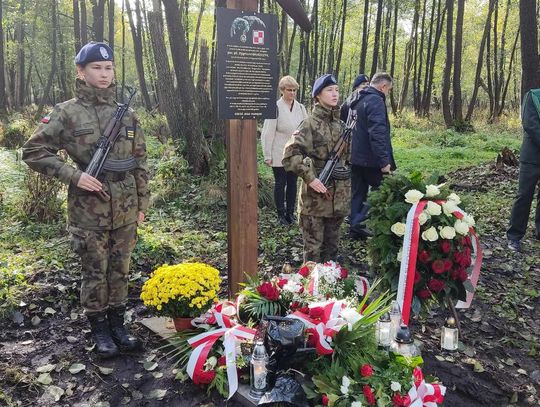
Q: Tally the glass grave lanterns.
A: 5